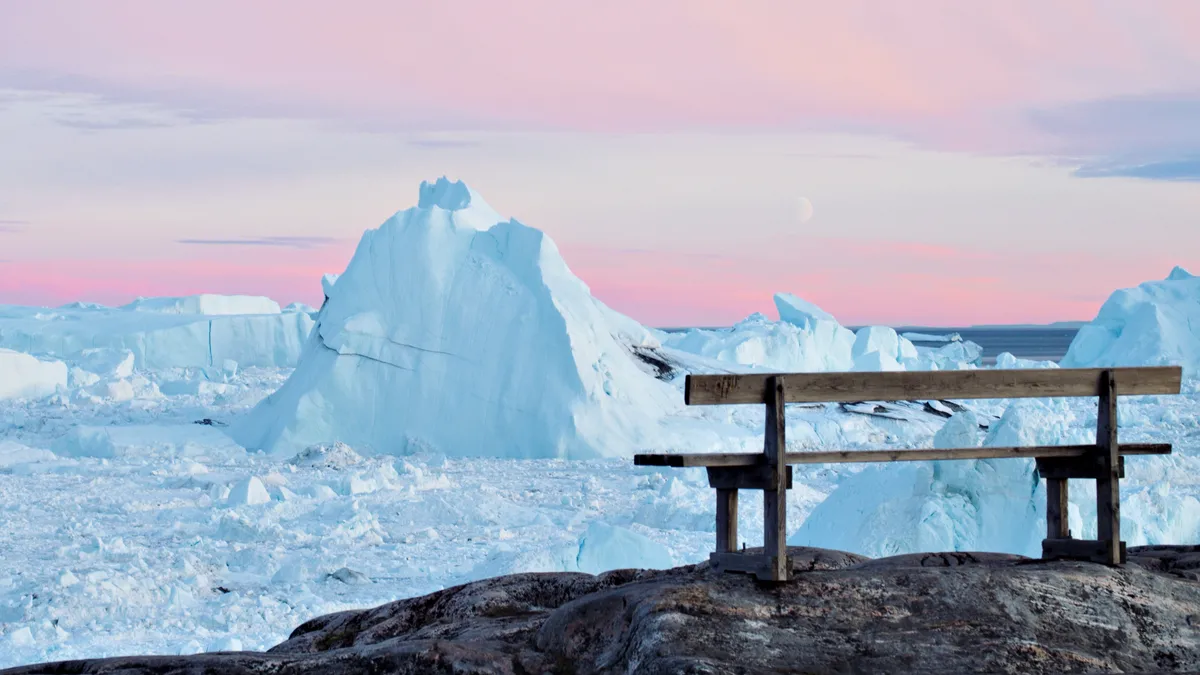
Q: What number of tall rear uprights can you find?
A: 2